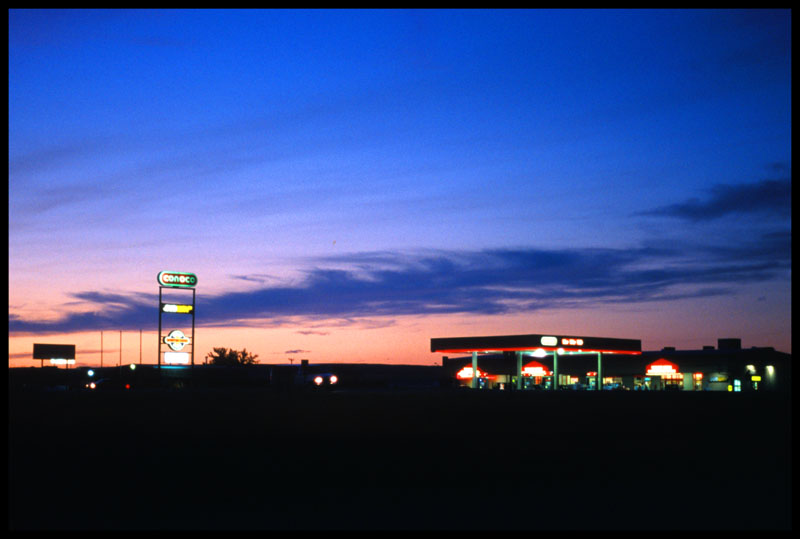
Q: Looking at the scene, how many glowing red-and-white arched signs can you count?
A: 3